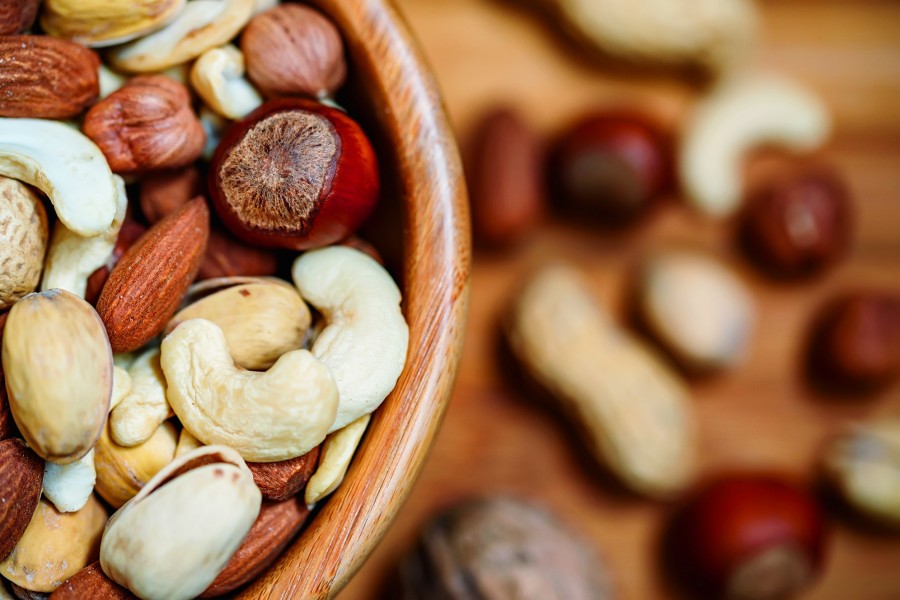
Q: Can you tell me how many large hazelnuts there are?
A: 3